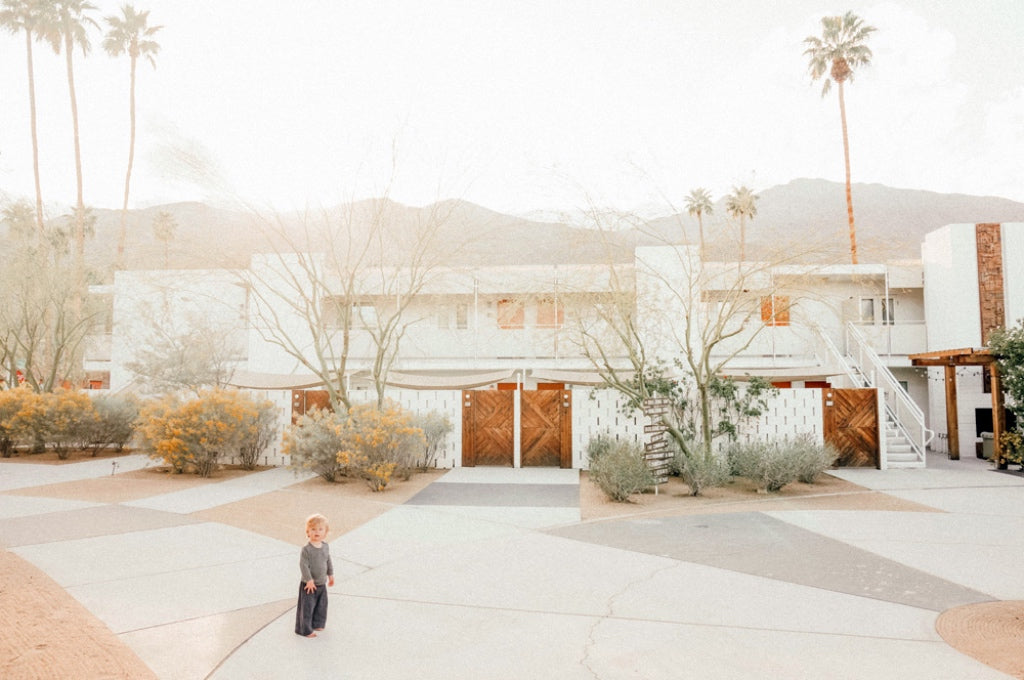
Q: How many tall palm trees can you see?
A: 4